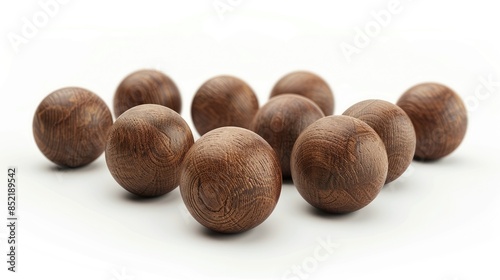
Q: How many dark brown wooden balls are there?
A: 10